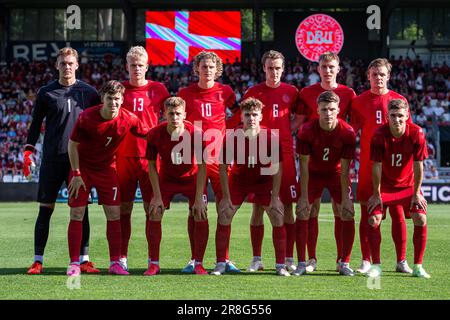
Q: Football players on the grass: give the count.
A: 11